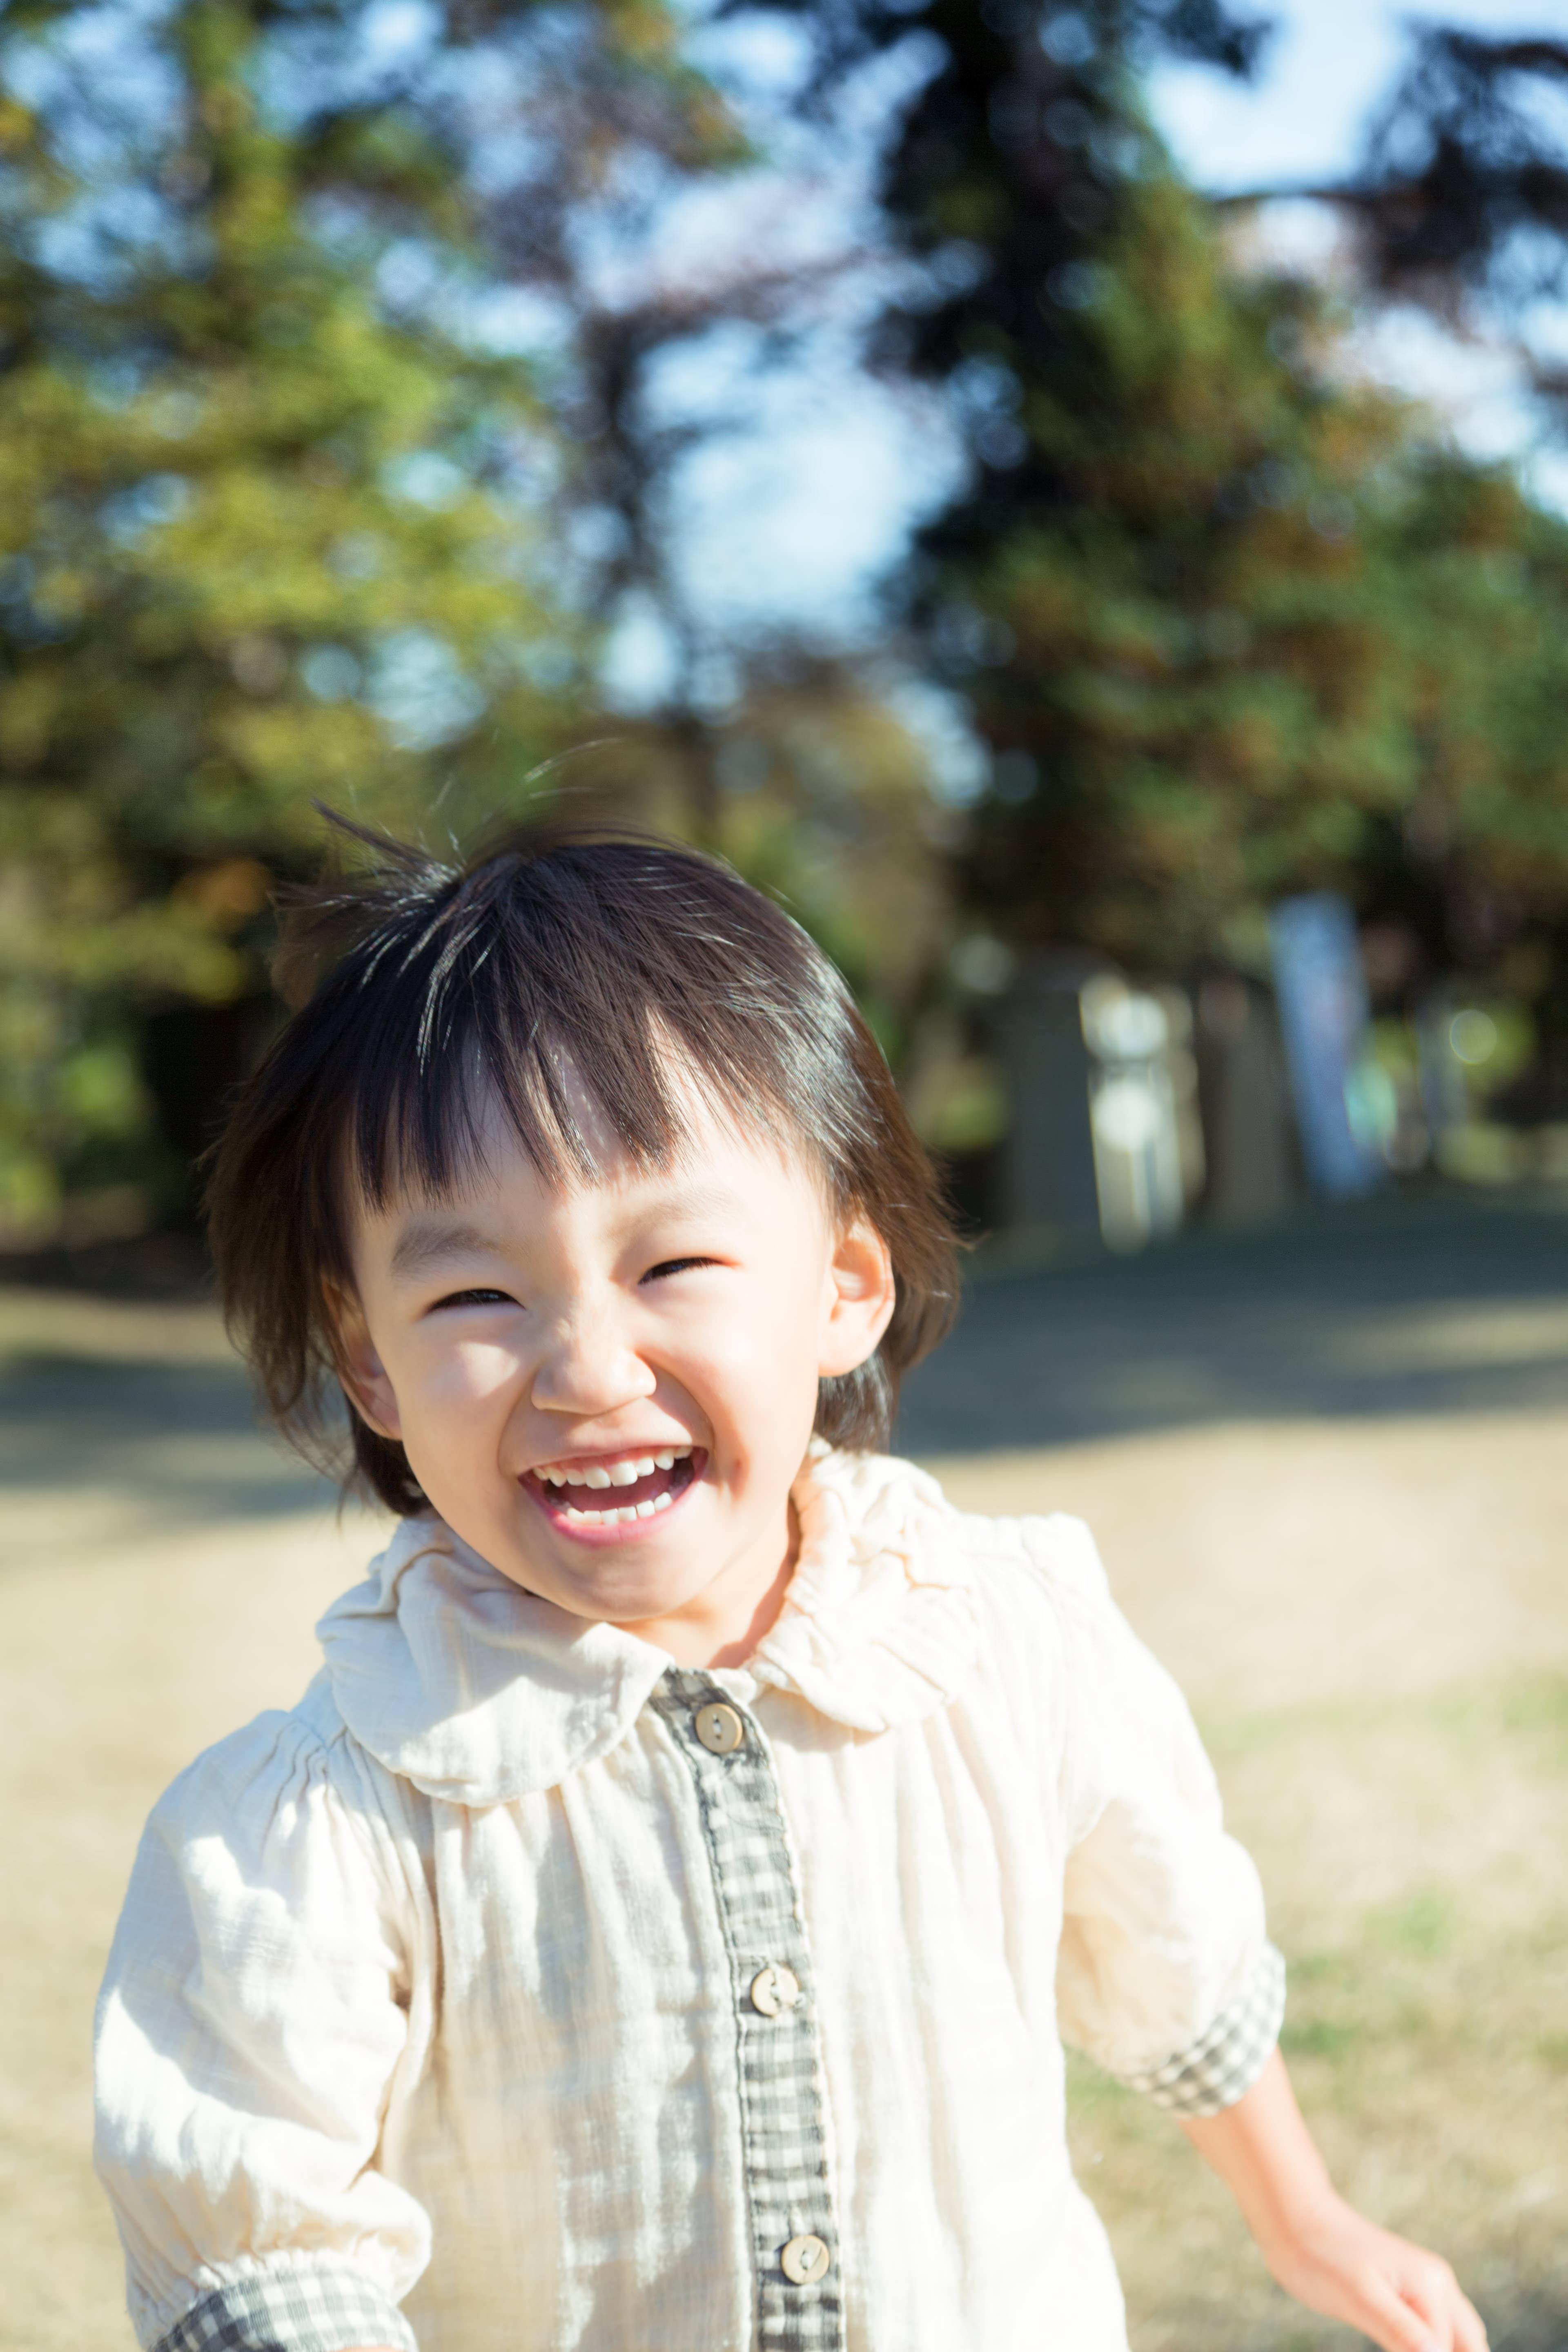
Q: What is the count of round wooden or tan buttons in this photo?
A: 3